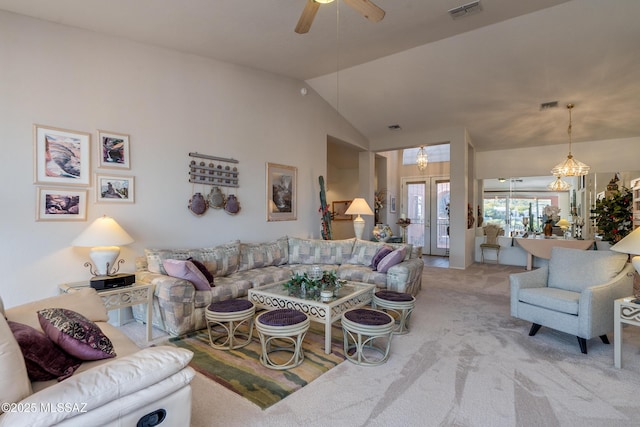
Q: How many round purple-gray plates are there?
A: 3